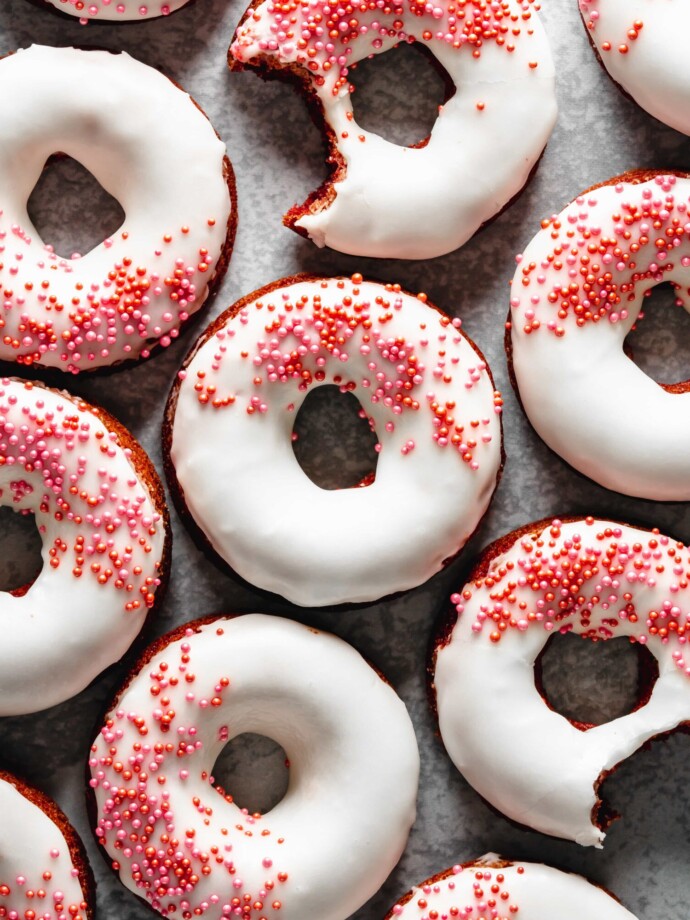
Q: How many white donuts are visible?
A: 11